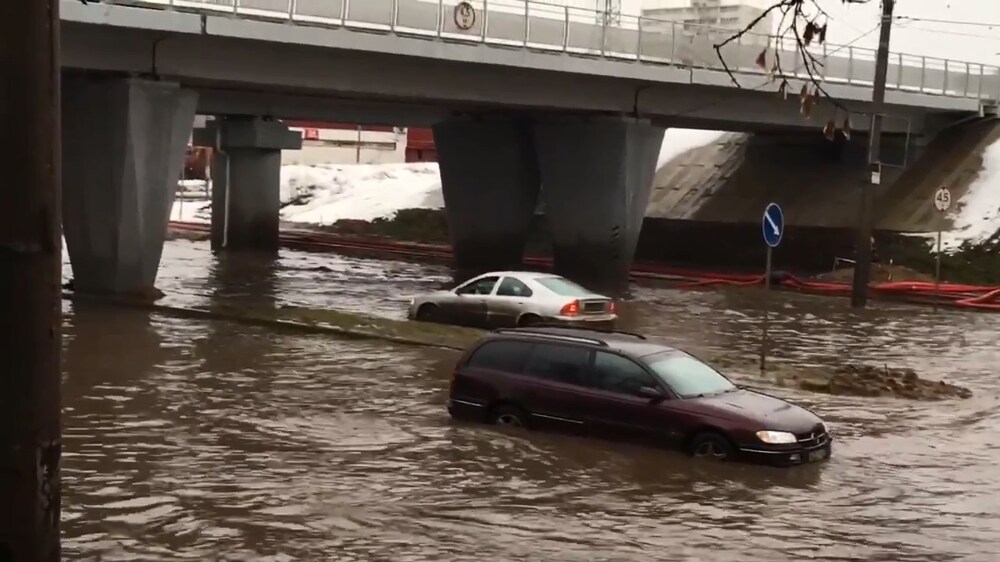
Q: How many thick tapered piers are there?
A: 3